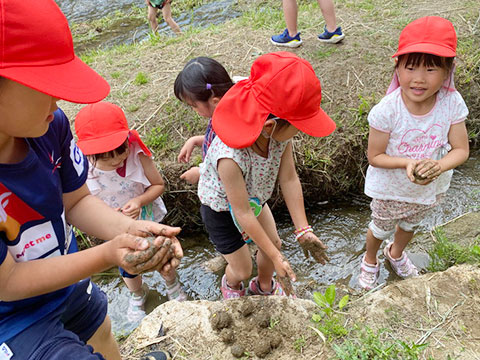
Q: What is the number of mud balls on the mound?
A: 7